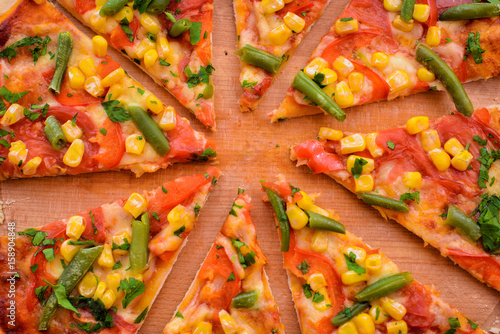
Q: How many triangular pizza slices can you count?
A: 8